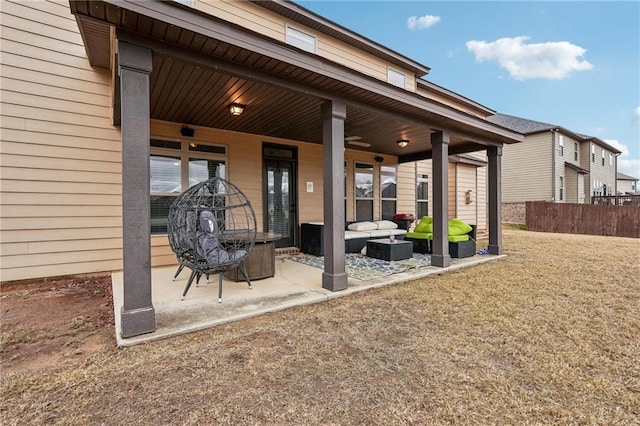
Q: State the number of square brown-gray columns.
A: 4